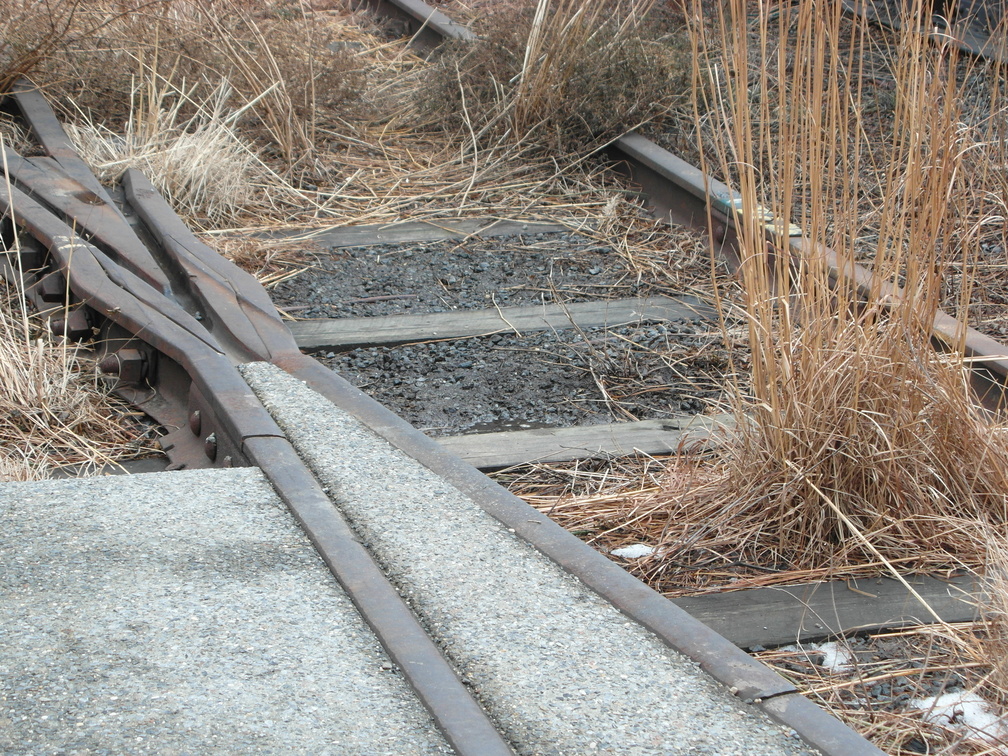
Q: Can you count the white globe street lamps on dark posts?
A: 0